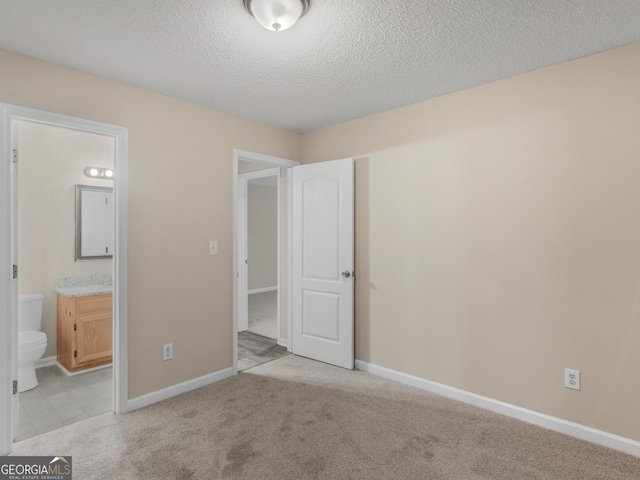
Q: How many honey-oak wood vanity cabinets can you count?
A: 1